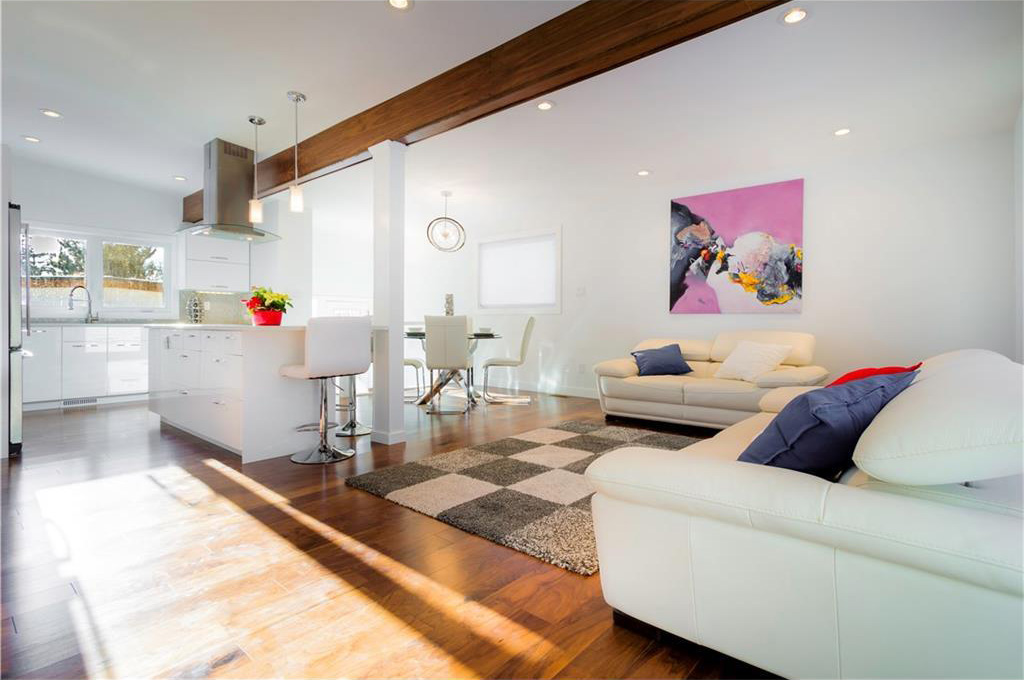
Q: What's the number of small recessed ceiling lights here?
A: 8